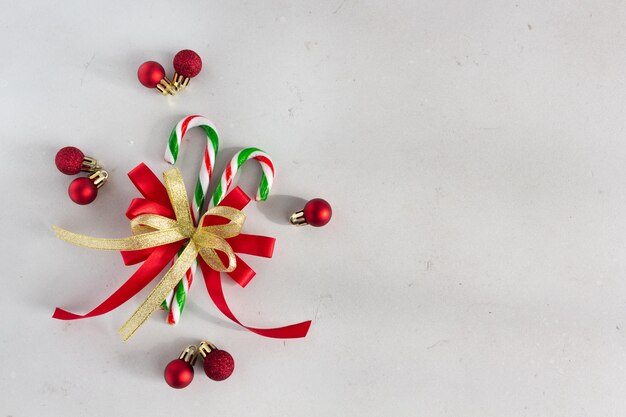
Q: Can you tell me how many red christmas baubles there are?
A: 7